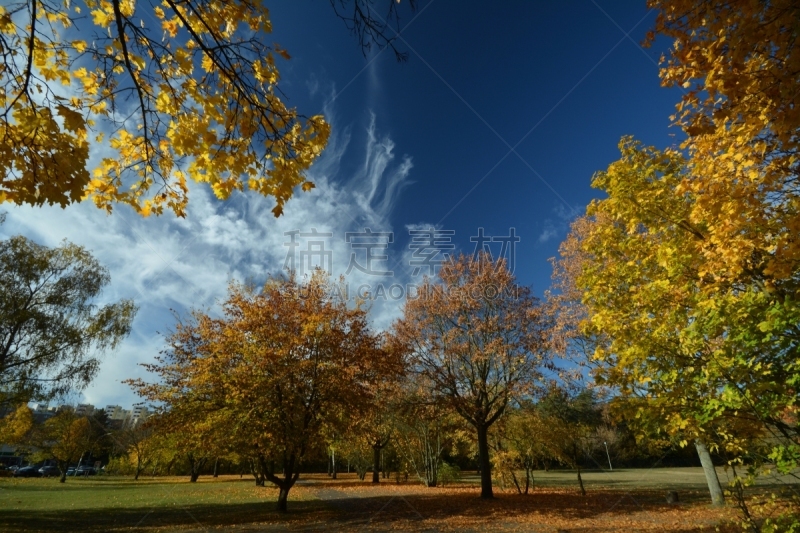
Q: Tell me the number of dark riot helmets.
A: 0